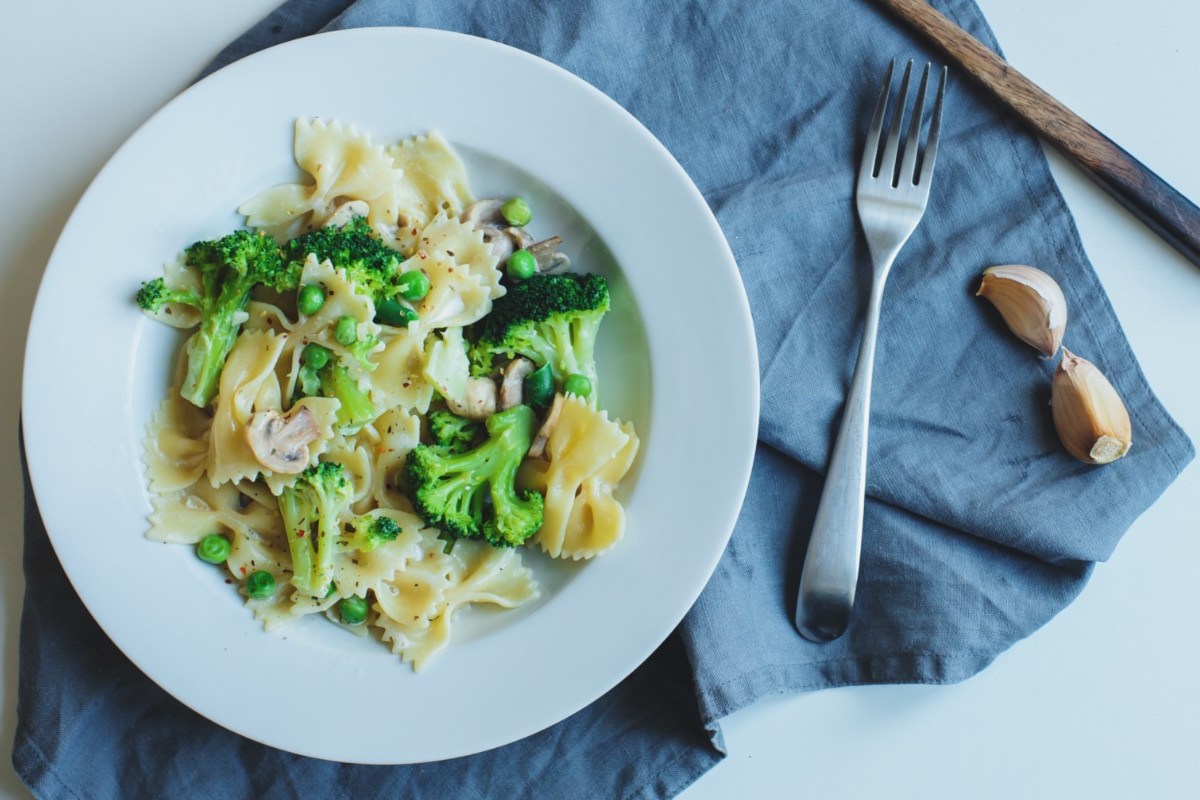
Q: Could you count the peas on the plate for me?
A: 10